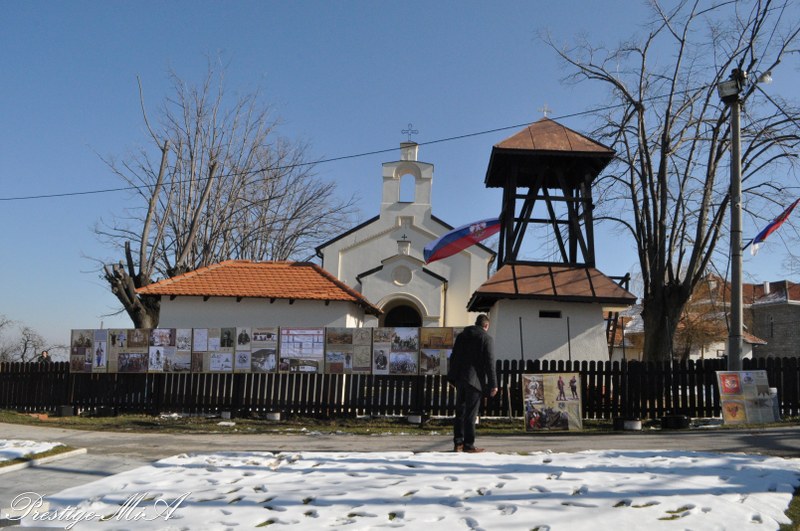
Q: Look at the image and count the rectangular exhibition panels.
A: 11